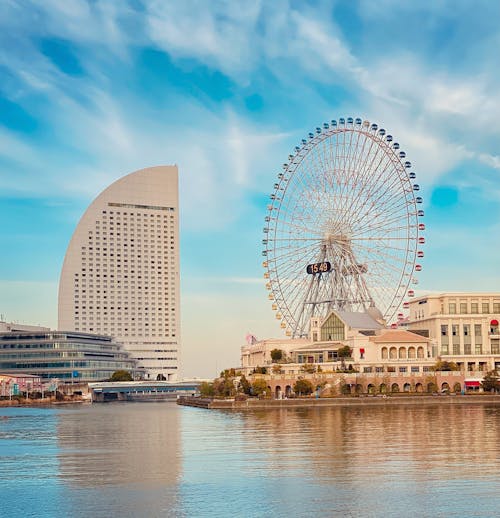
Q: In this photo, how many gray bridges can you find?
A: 1